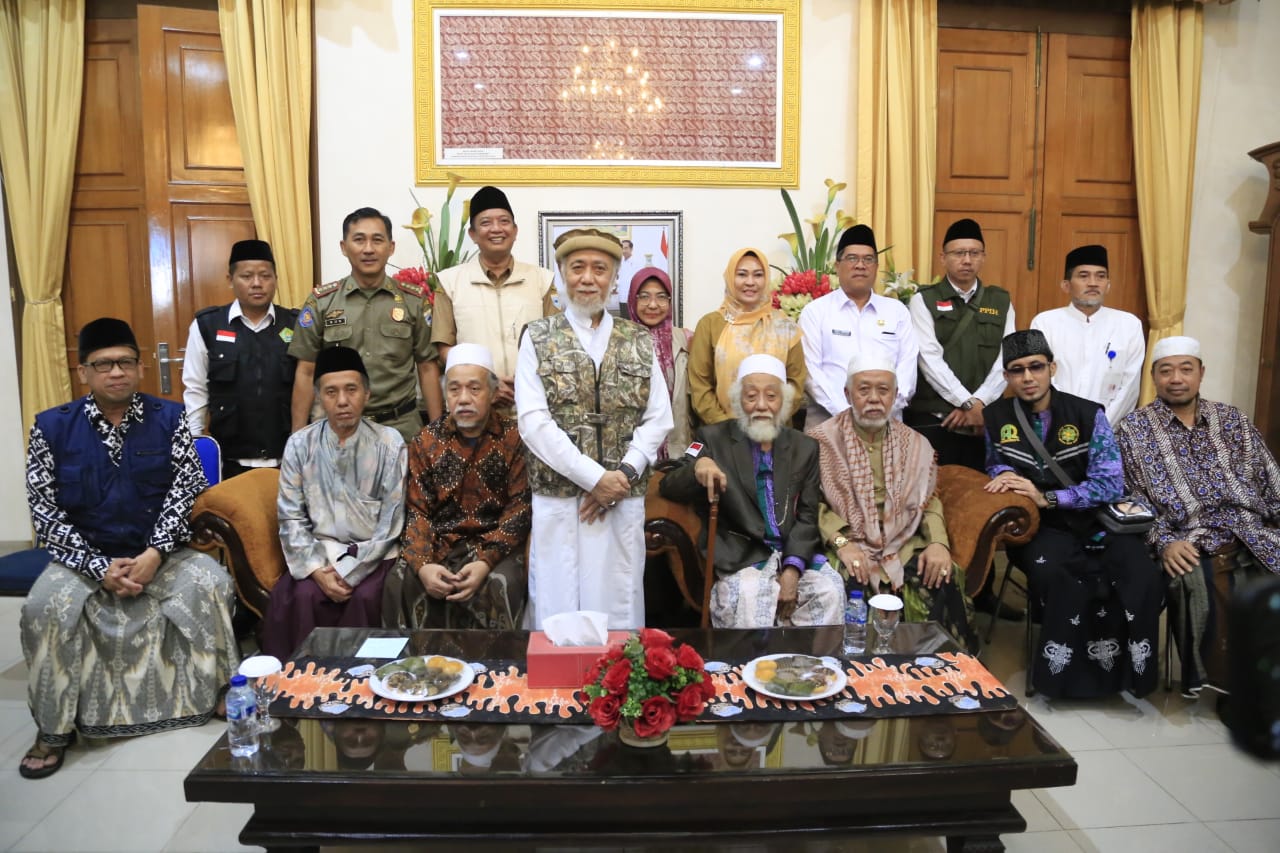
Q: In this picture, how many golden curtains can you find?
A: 4